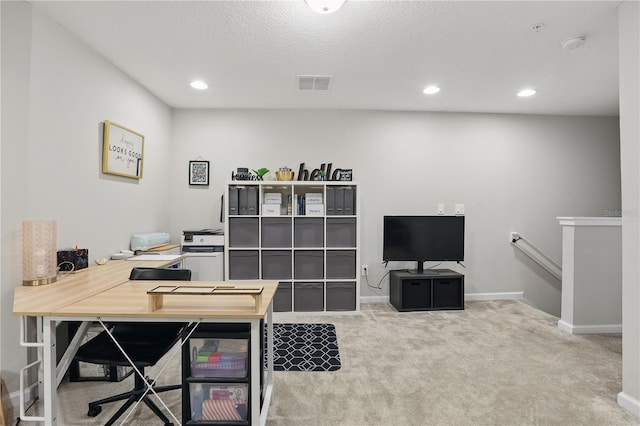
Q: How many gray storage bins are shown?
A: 11